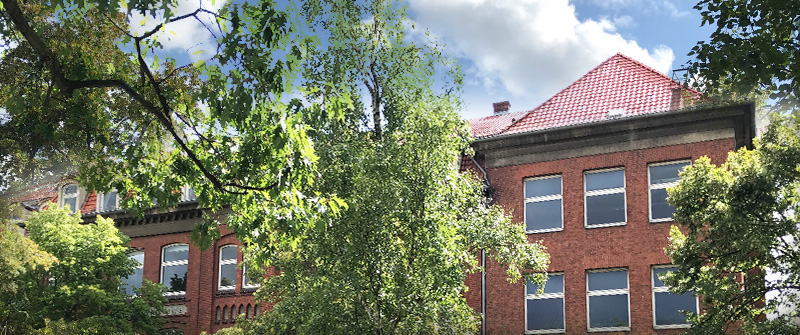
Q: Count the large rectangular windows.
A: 6